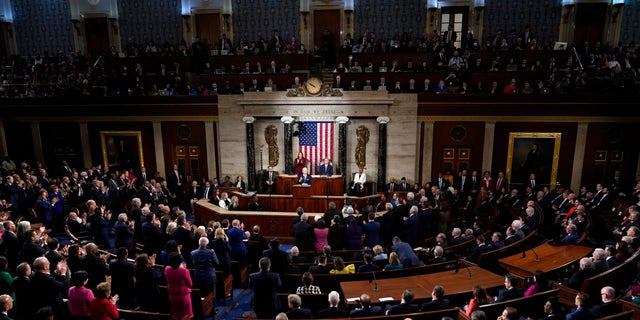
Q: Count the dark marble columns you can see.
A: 4